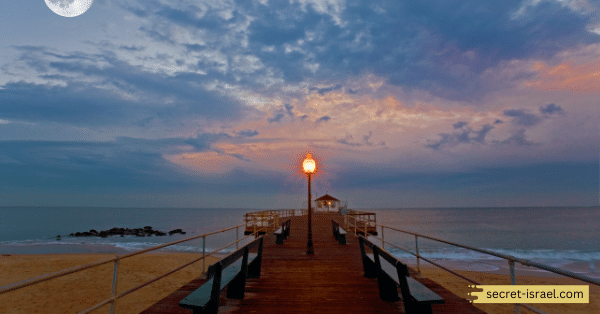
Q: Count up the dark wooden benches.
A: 4